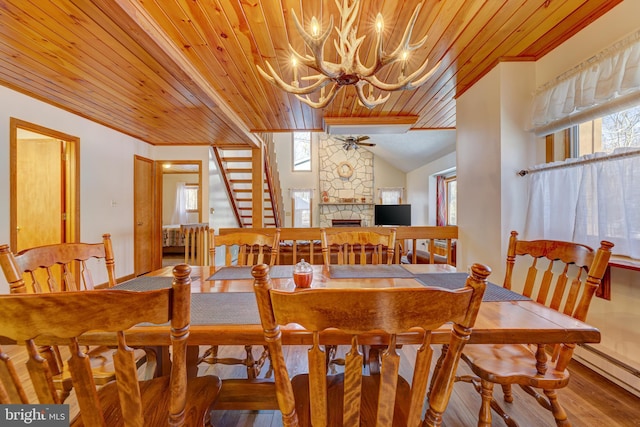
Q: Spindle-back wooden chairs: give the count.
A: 6